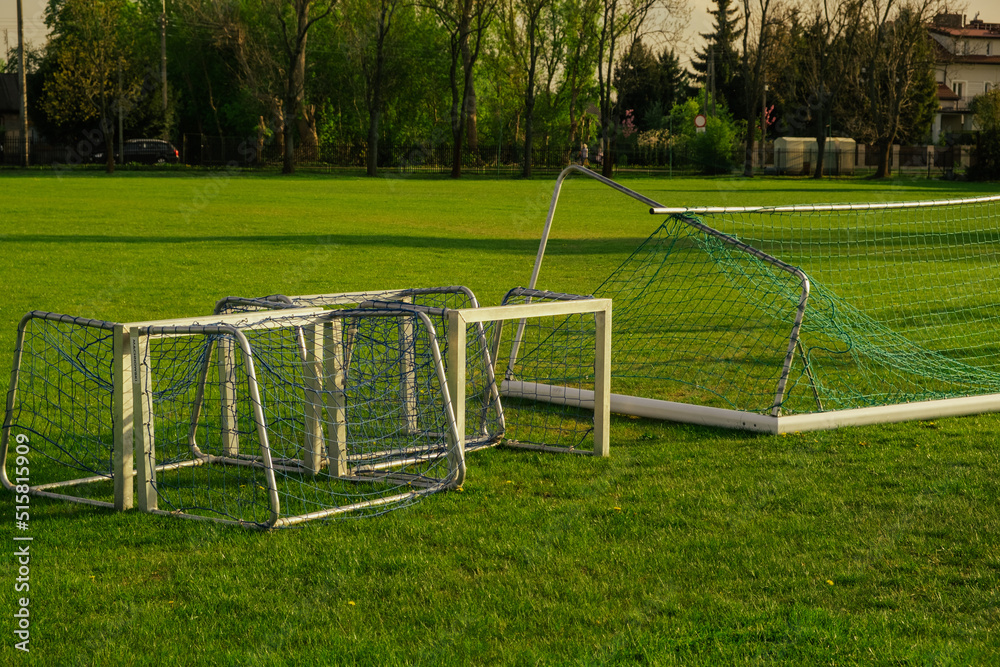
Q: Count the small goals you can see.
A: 4